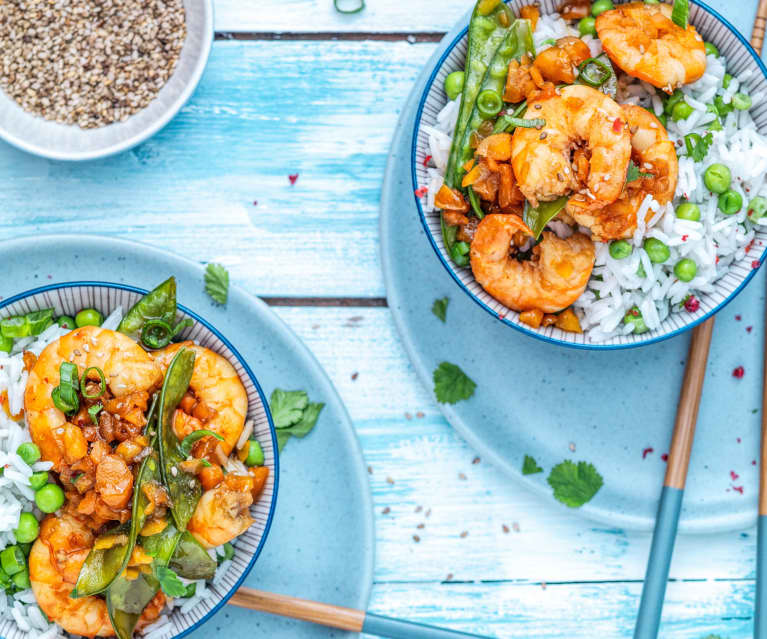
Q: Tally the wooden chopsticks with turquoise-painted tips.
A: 3